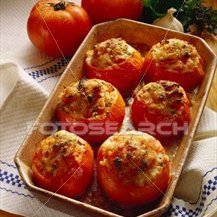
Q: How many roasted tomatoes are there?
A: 6